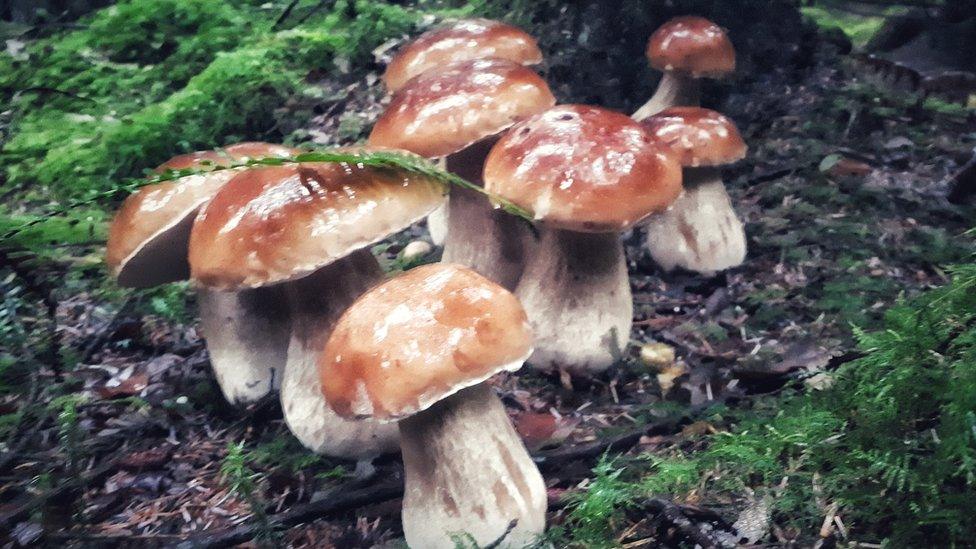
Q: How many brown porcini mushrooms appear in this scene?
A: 8